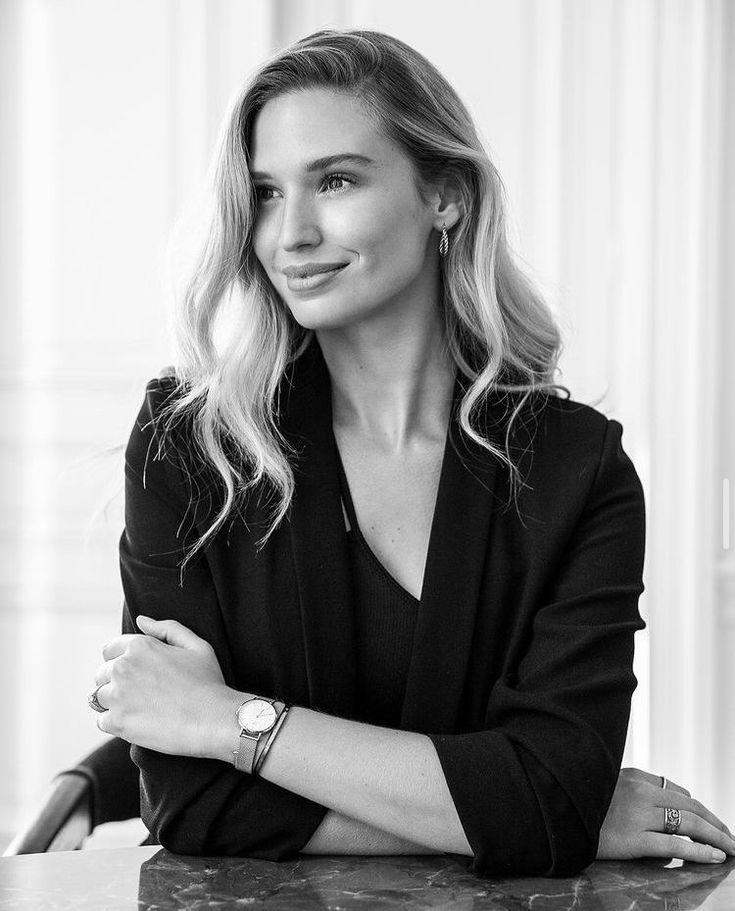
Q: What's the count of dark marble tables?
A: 1